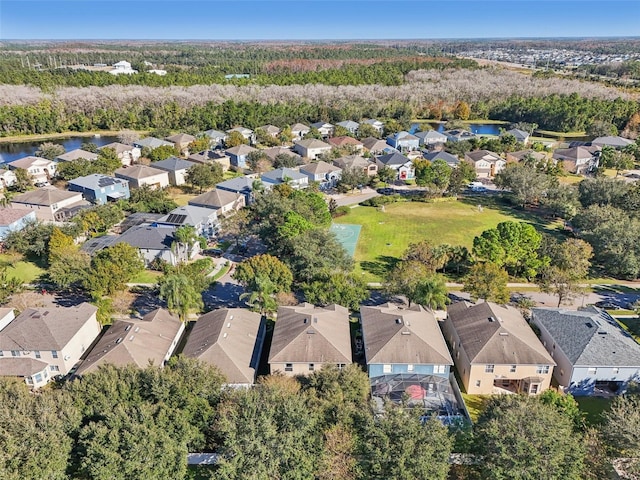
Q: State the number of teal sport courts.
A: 1